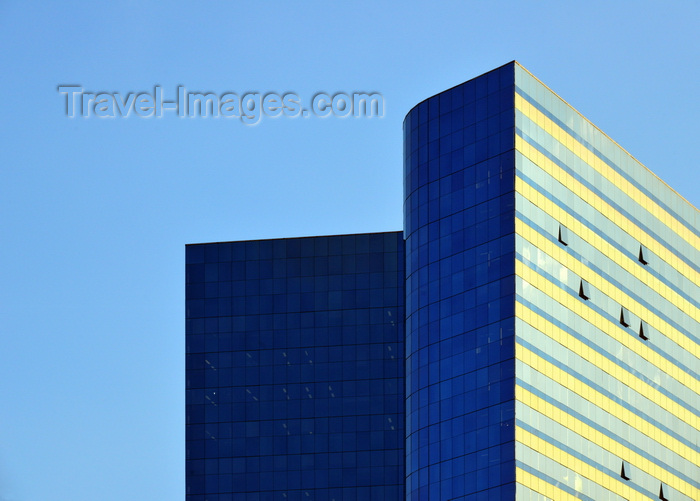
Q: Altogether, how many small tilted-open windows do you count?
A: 7